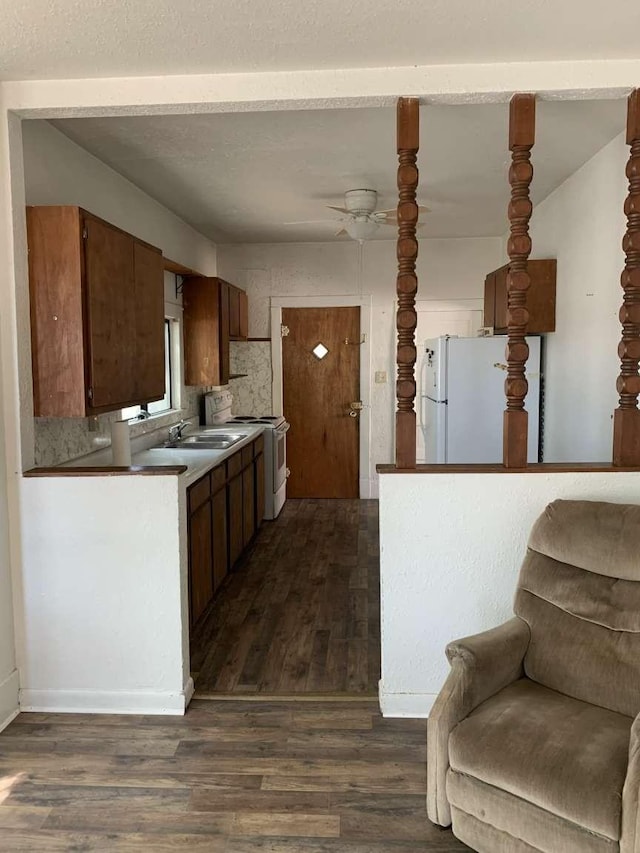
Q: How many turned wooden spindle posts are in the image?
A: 3